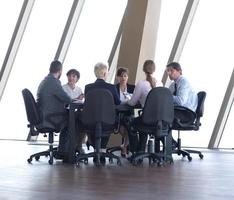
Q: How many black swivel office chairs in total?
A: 4